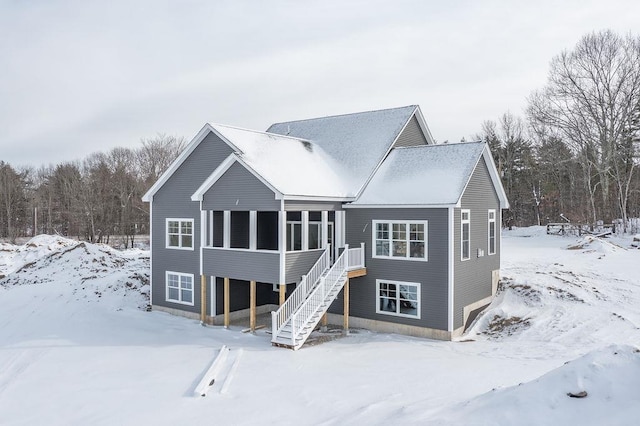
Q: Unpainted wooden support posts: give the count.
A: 6